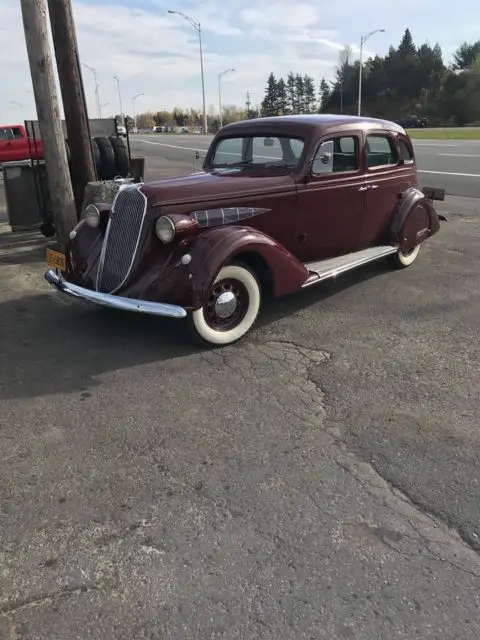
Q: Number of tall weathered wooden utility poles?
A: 2